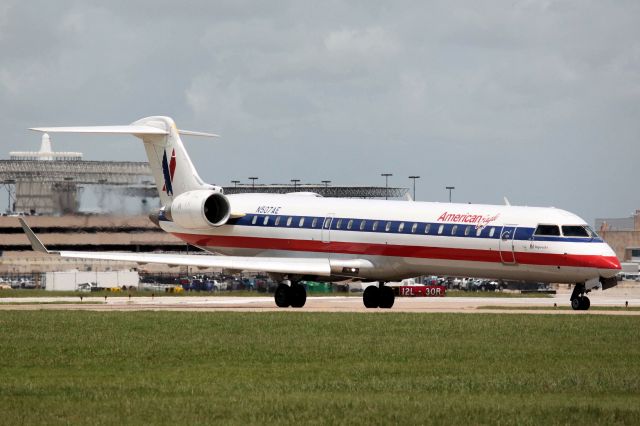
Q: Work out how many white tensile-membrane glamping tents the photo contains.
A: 0